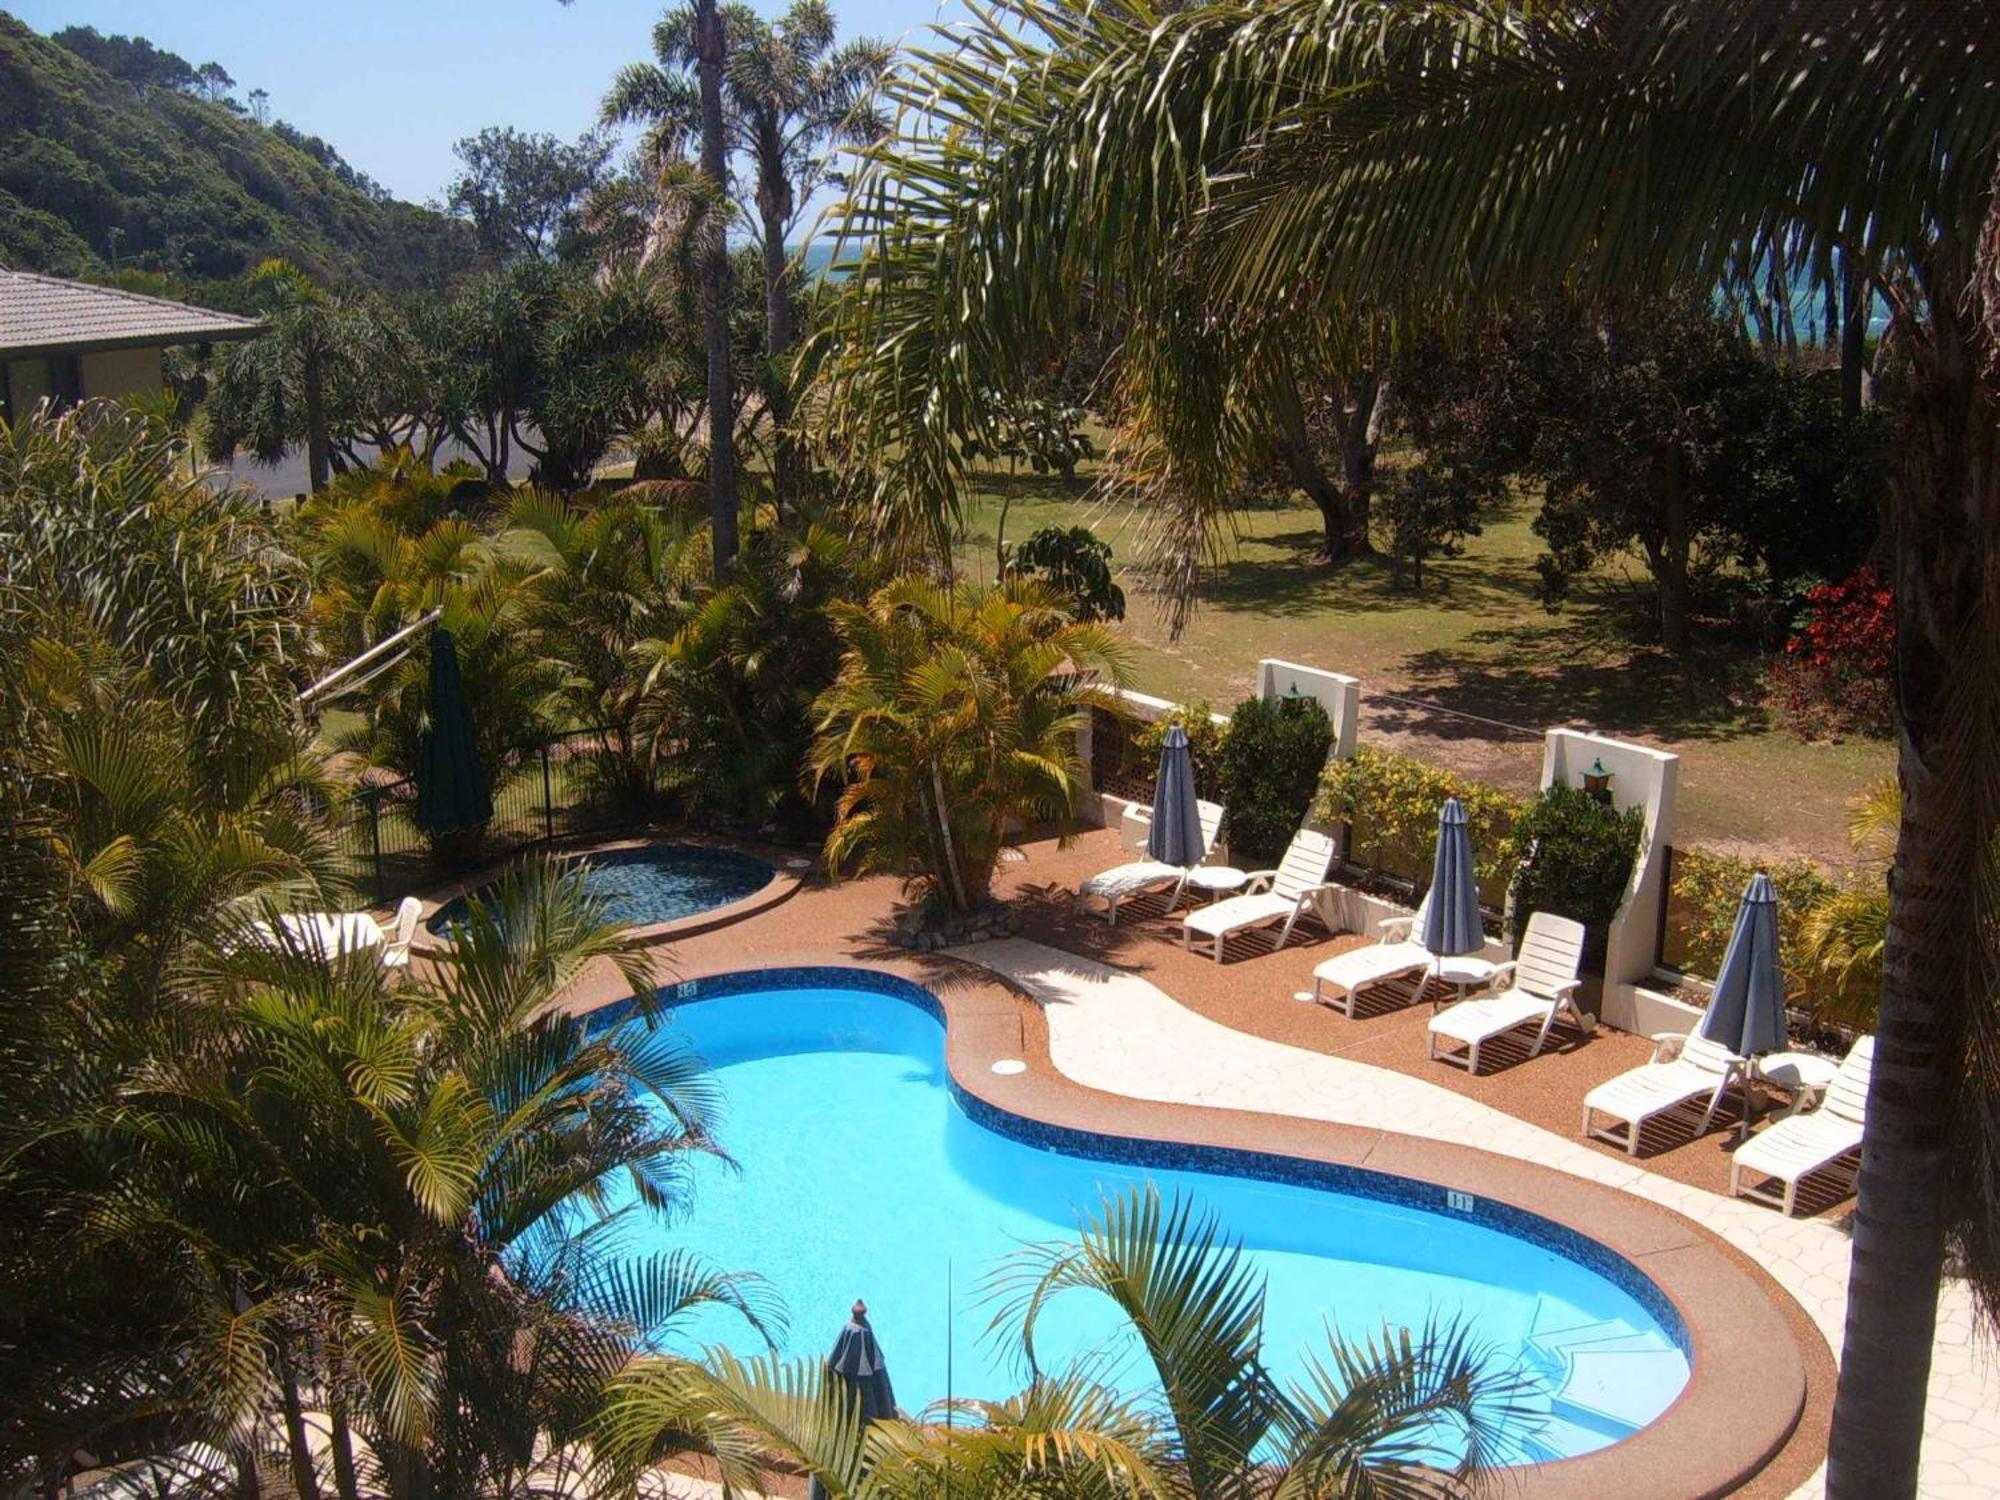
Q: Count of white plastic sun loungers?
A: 6